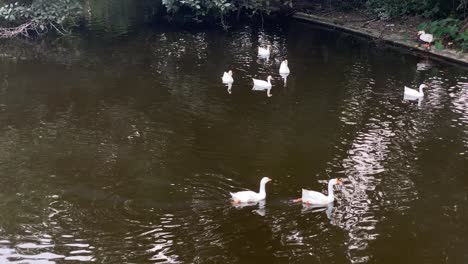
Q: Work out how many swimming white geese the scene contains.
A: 7